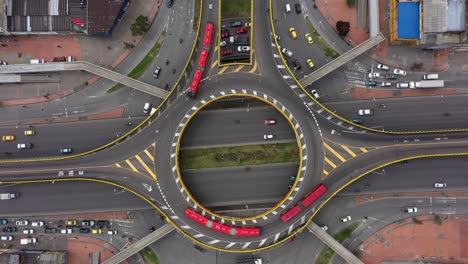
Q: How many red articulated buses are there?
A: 3